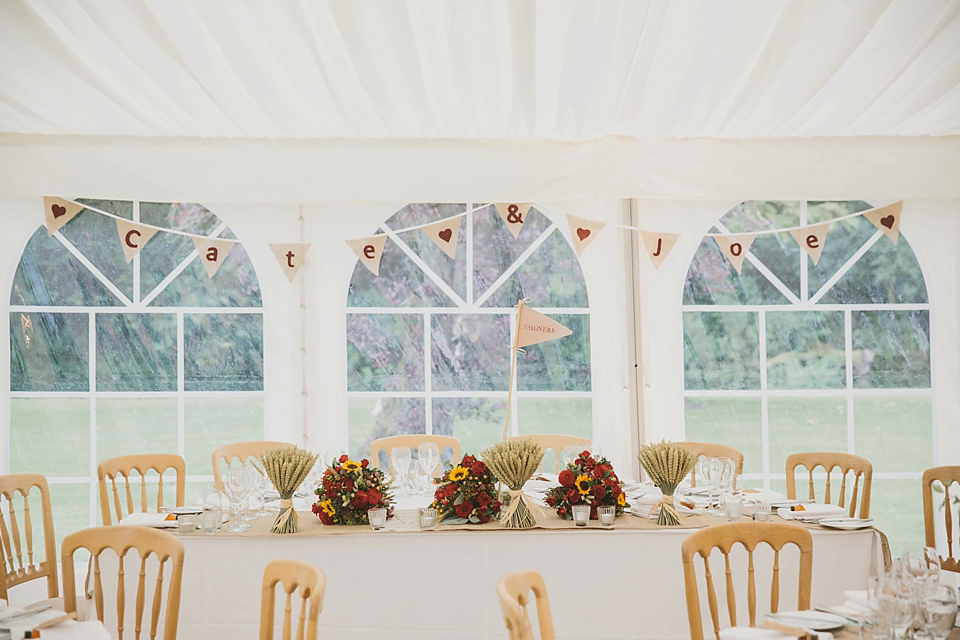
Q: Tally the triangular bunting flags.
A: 12